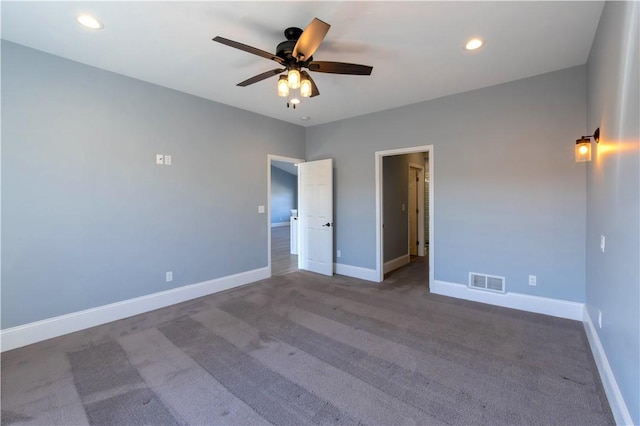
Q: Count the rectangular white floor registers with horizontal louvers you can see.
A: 1